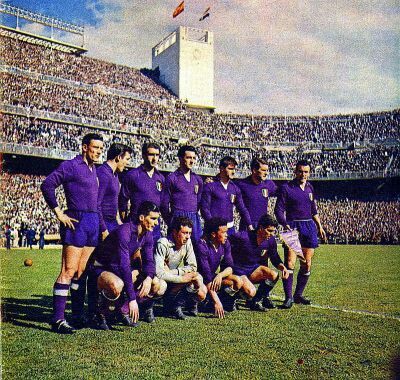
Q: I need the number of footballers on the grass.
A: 11